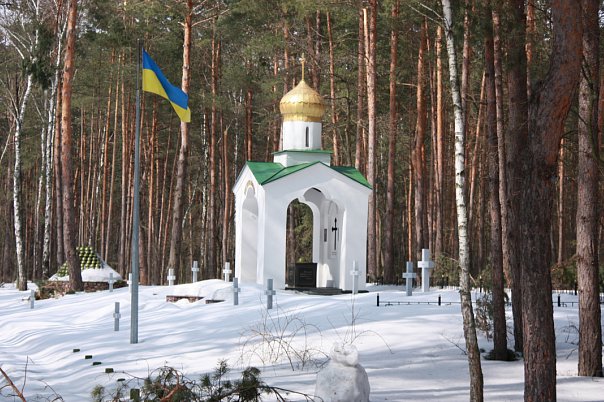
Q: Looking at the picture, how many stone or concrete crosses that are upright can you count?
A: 12